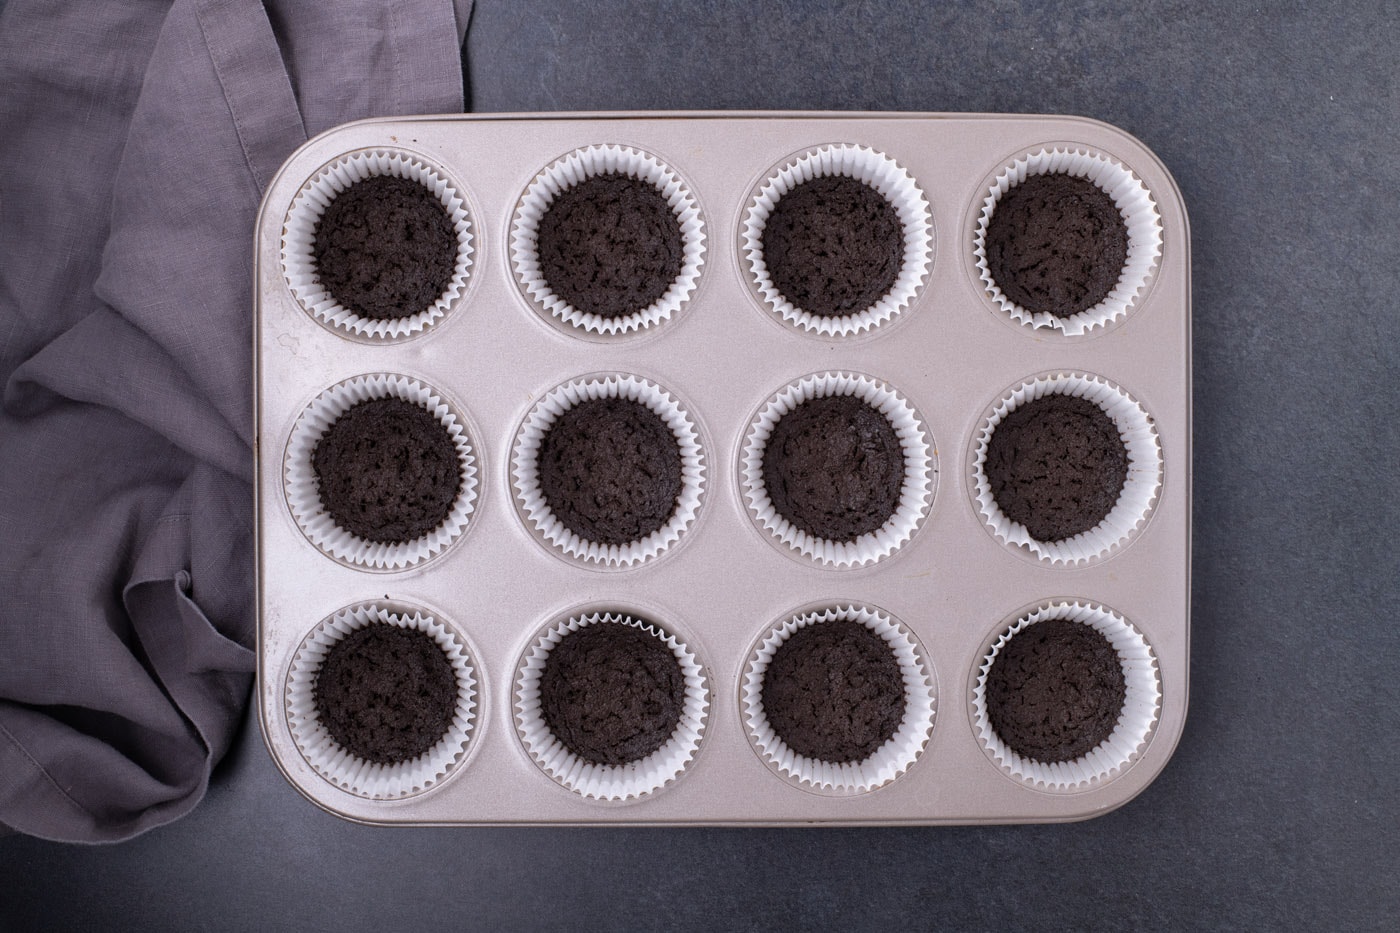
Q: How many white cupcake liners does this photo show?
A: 12